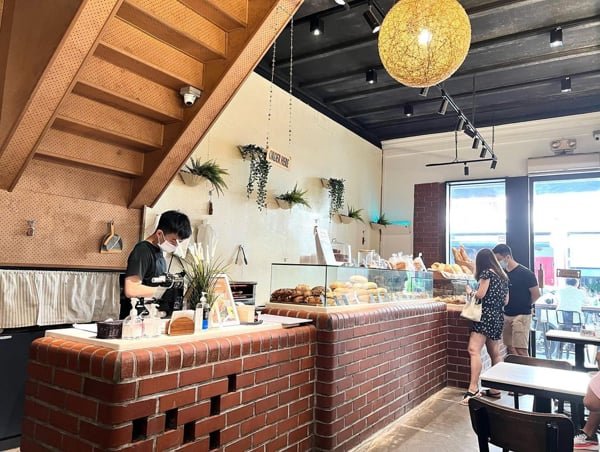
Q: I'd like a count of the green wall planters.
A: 6